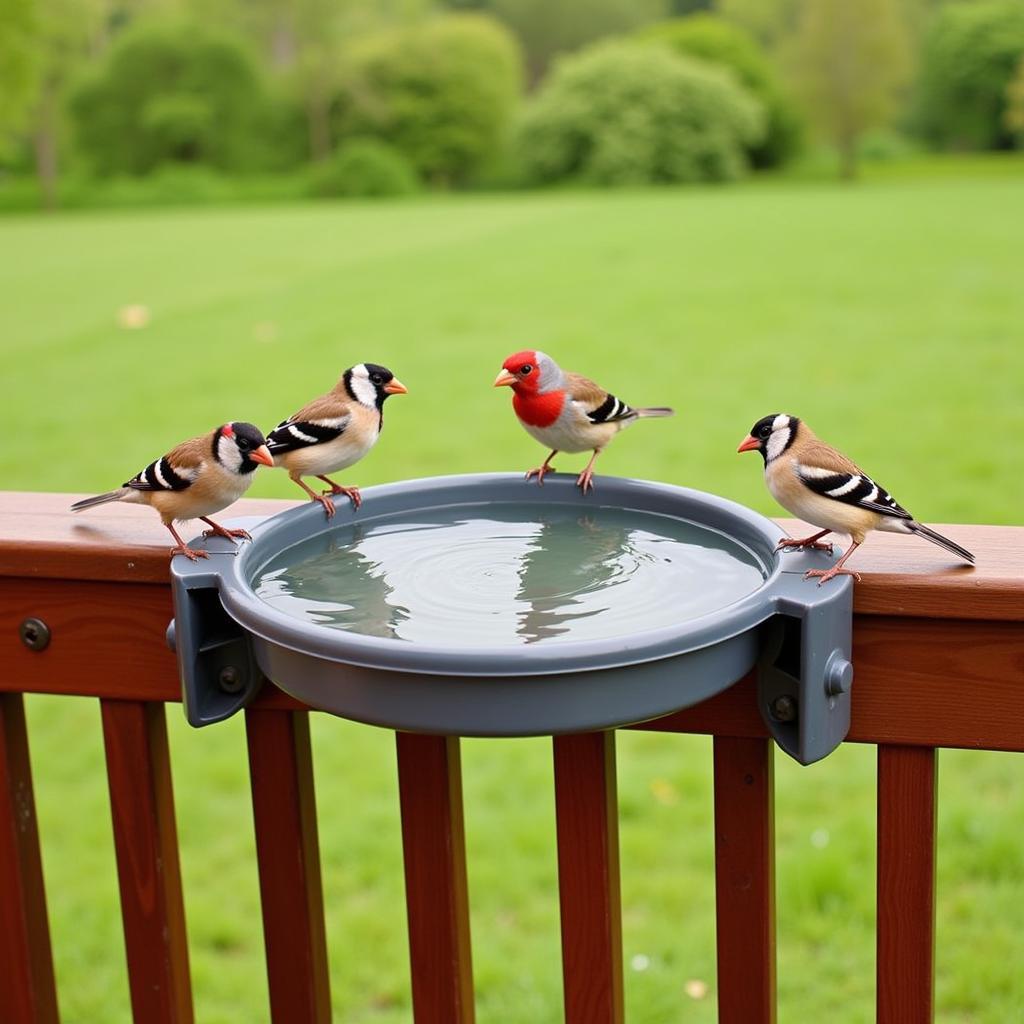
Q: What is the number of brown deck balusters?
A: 7